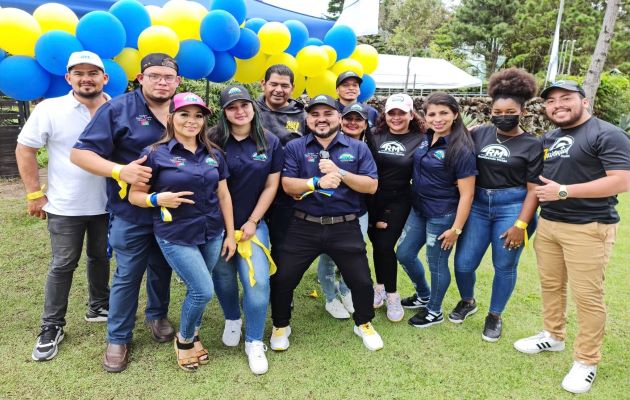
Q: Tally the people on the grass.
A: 12